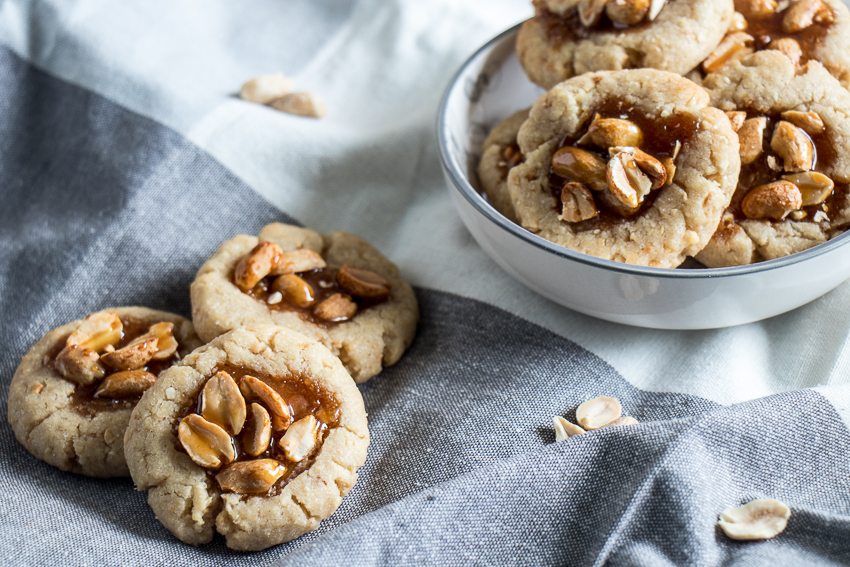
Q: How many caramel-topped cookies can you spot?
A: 8